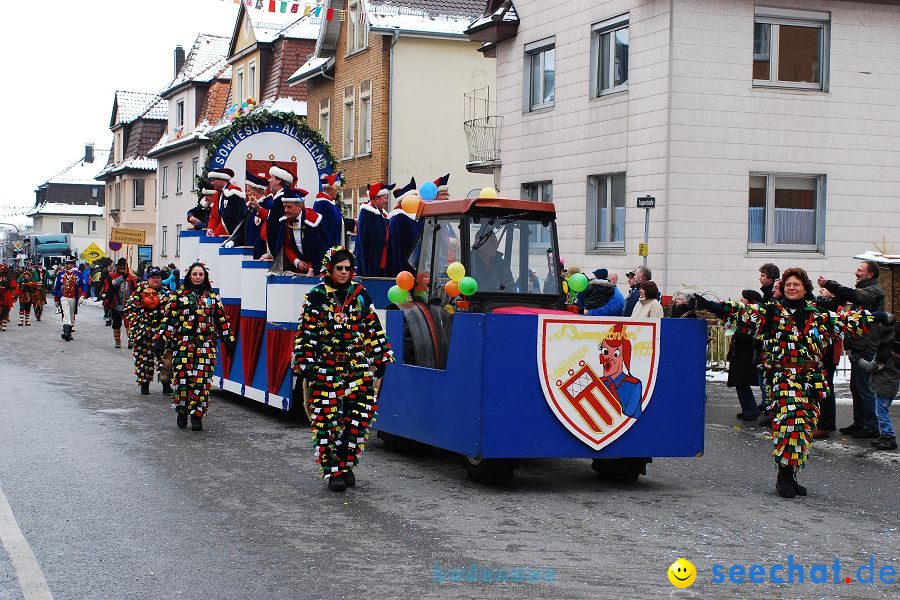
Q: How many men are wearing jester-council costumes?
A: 9